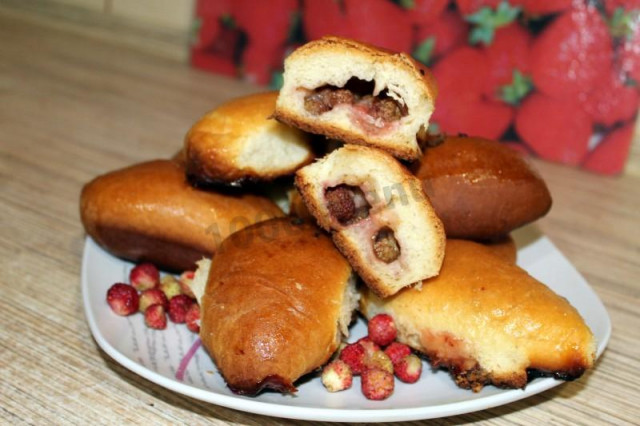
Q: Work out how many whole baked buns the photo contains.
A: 5